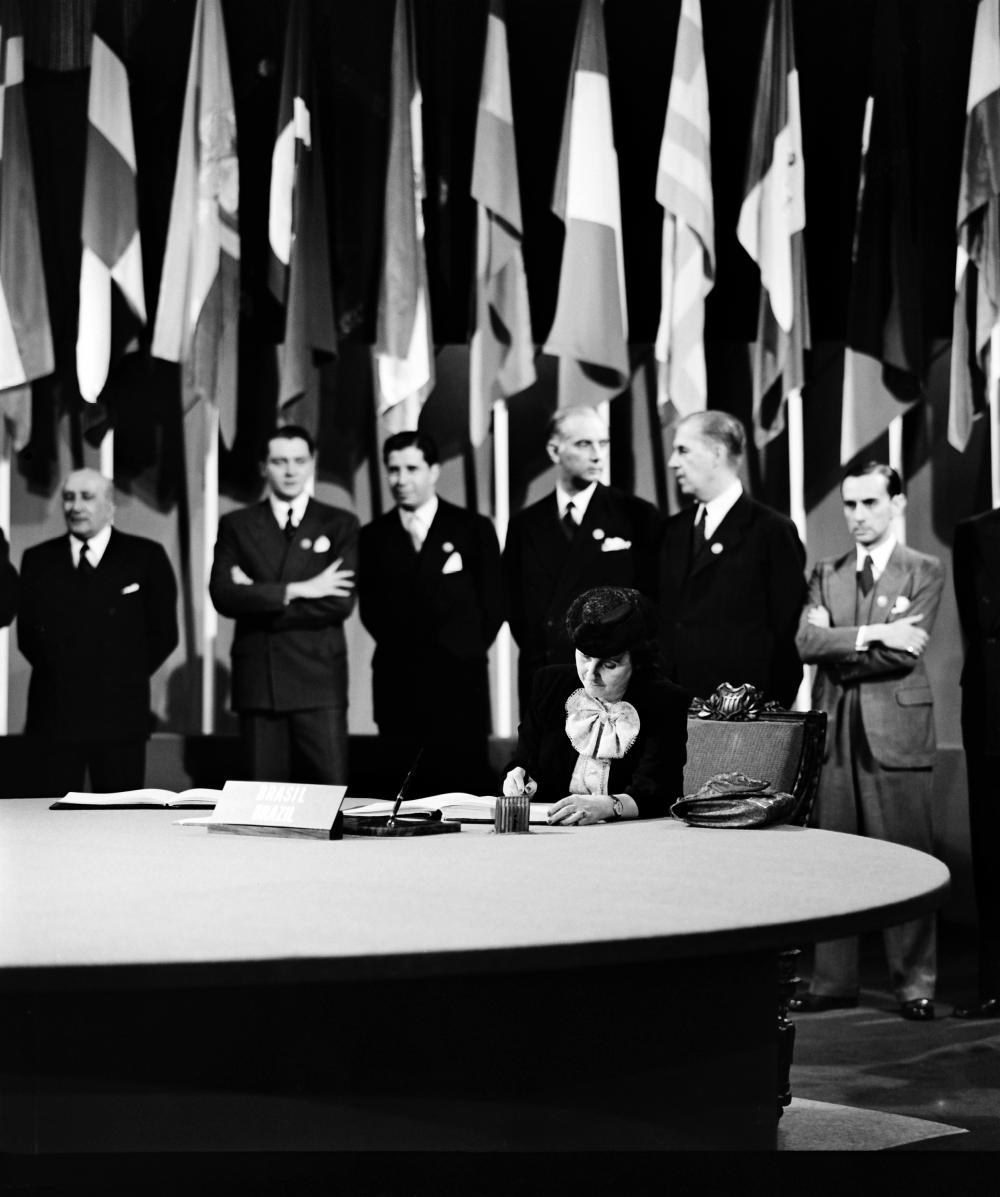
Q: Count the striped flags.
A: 1